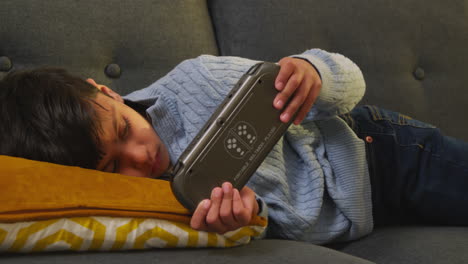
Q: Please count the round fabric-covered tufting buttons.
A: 3